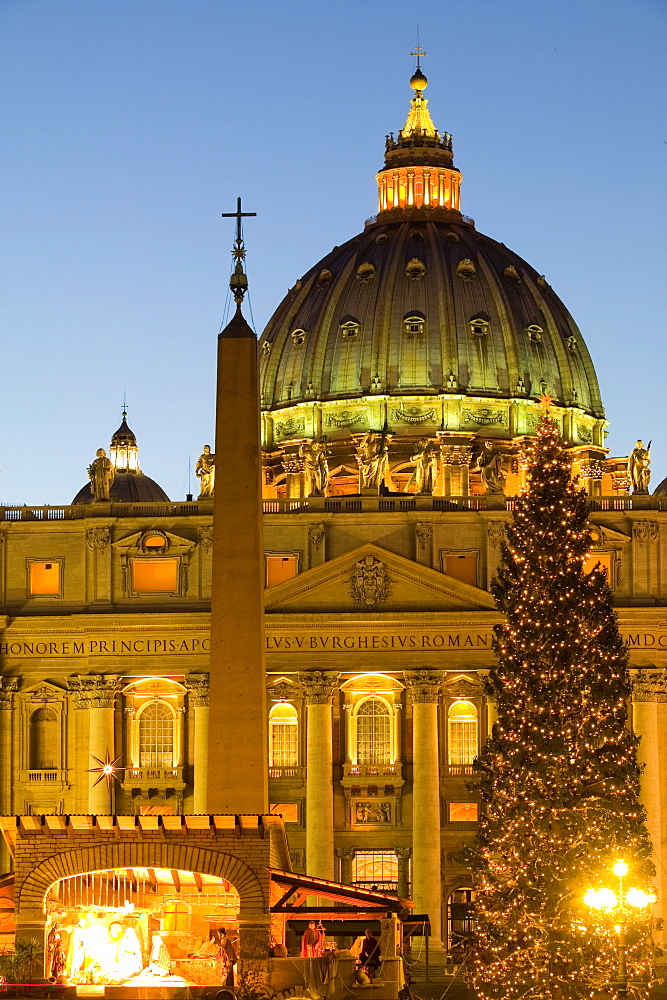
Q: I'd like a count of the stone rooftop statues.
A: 7